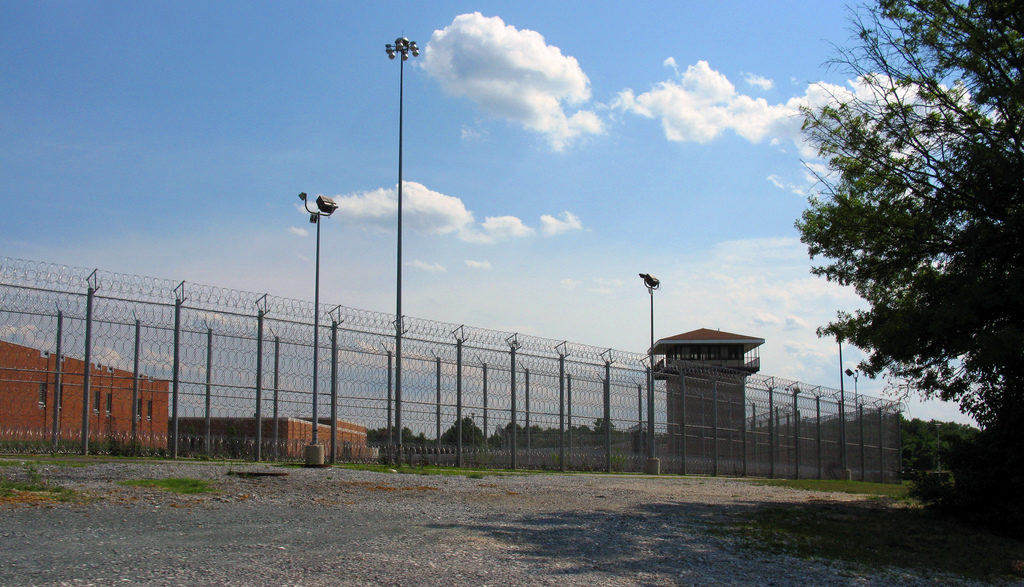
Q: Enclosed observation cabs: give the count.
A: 1